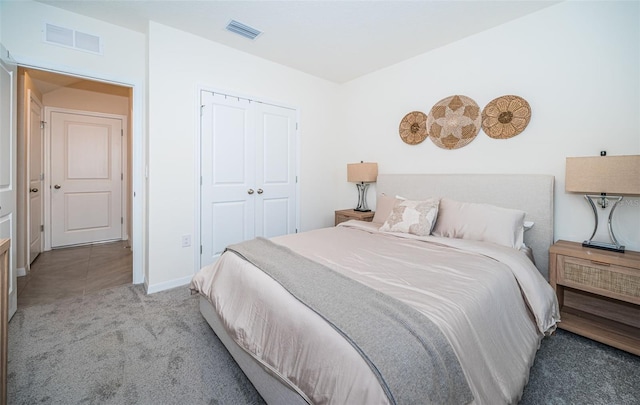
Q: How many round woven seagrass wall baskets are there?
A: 3